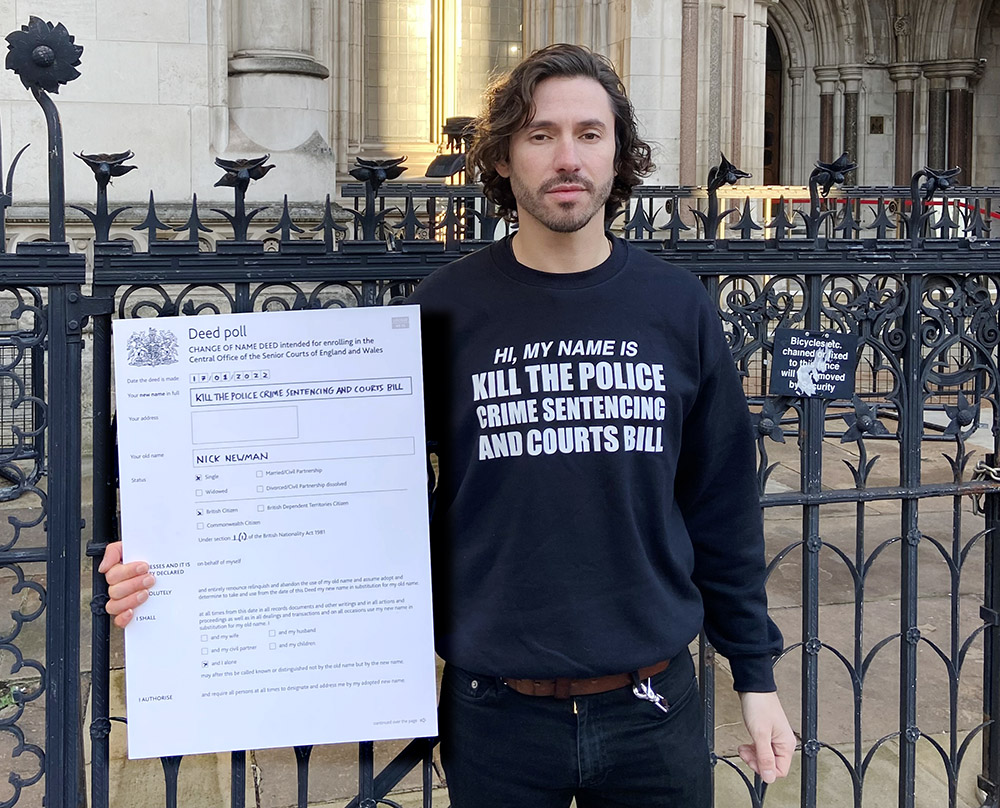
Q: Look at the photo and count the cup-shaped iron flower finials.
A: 6